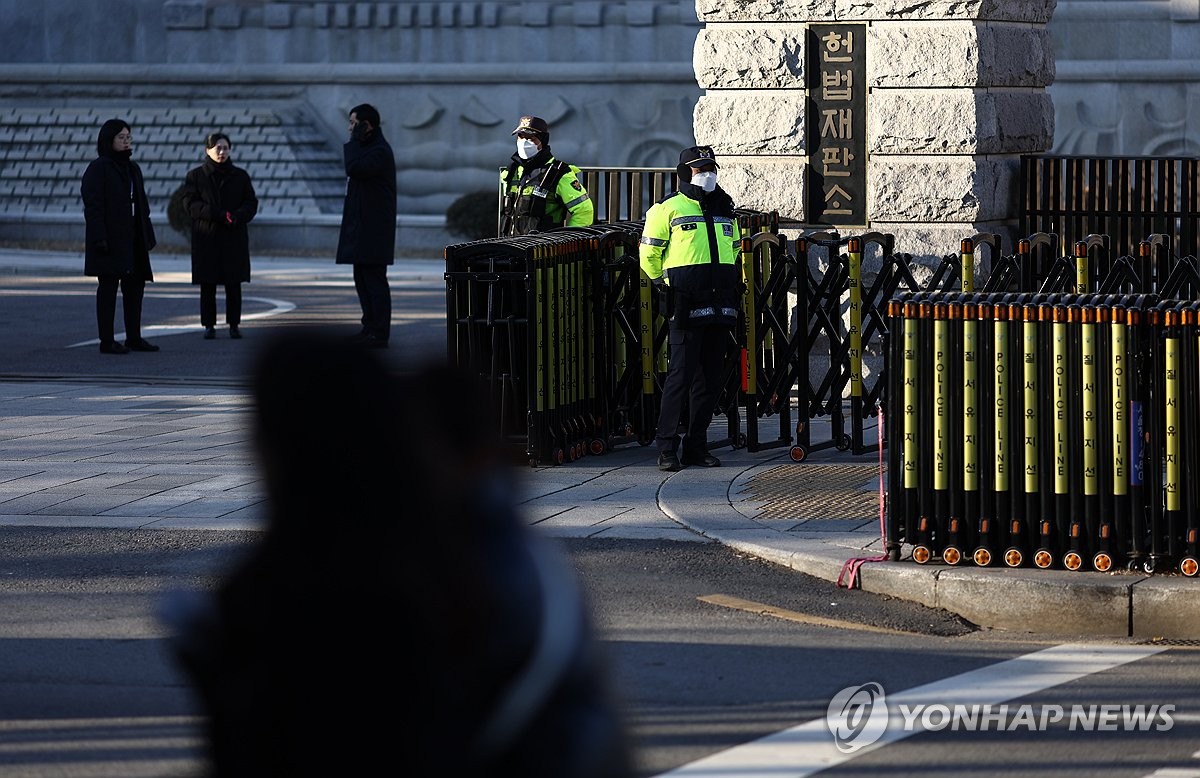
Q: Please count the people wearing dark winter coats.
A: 3